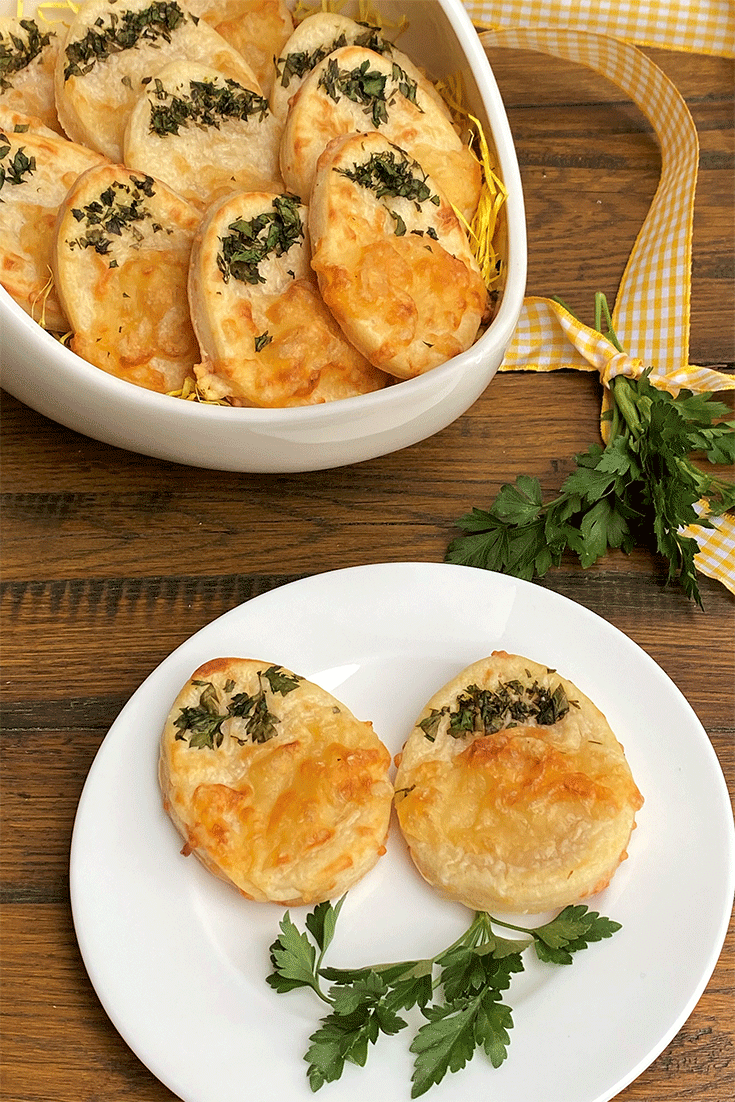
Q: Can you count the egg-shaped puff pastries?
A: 12